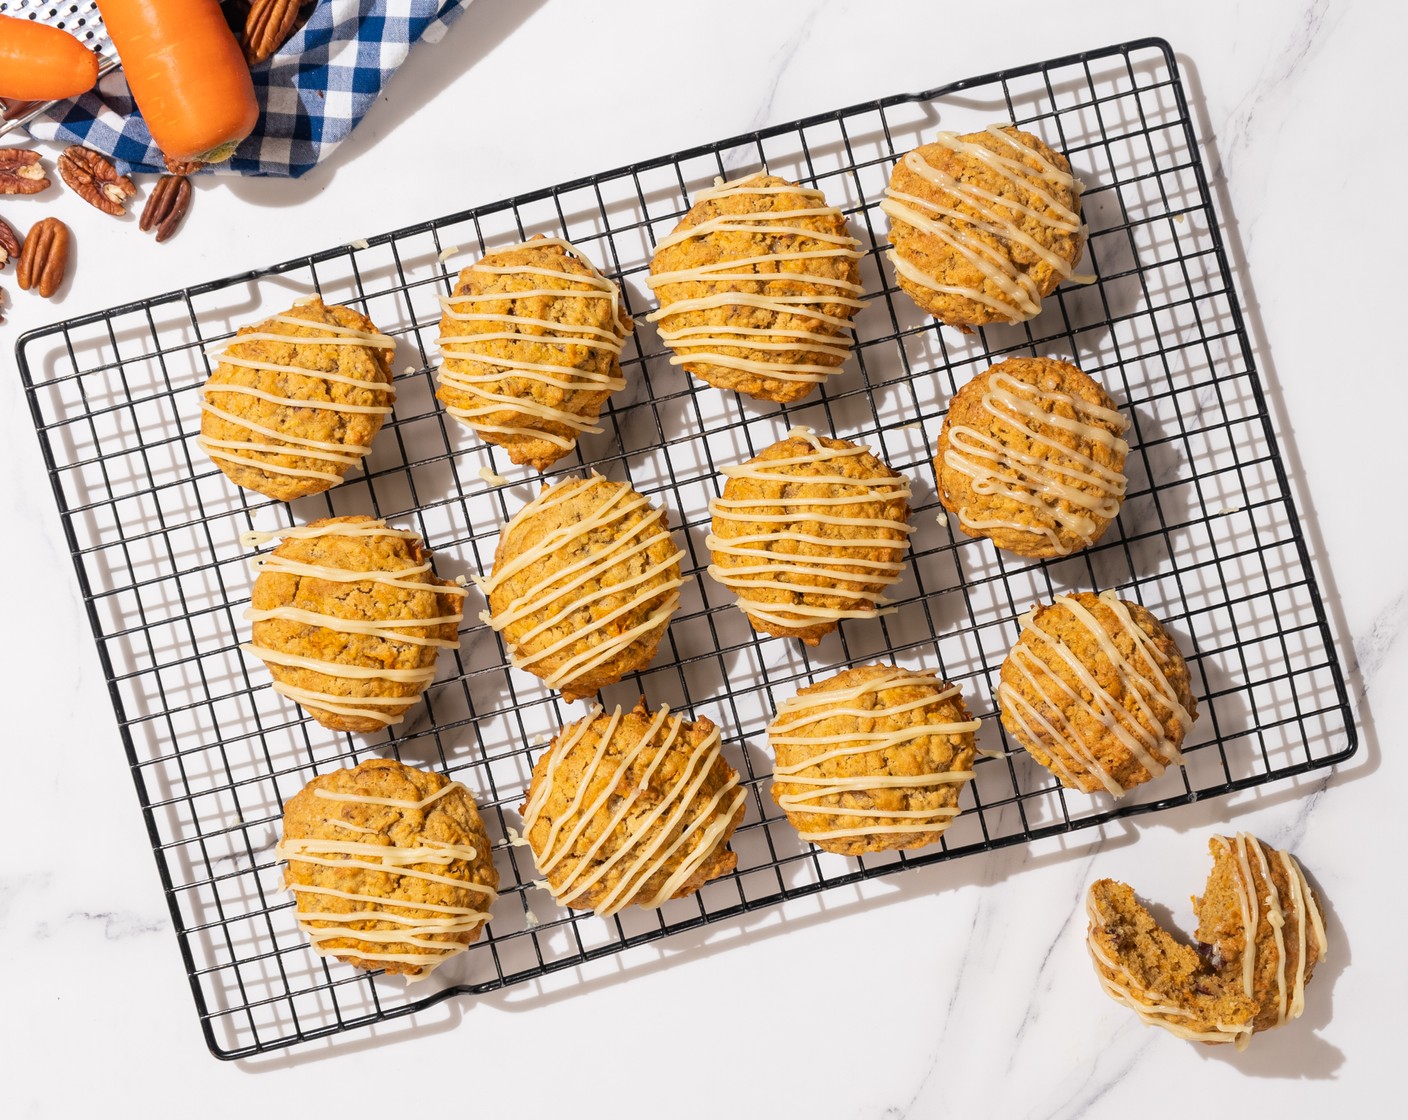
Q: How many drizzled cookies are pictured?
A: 13